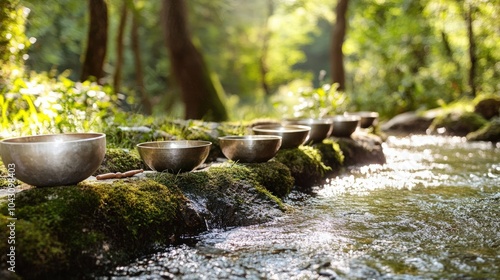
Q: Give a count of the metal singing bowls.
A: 7